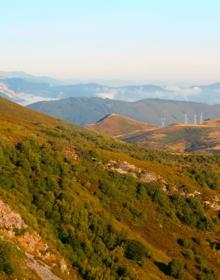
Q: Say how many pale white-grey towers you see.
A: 4